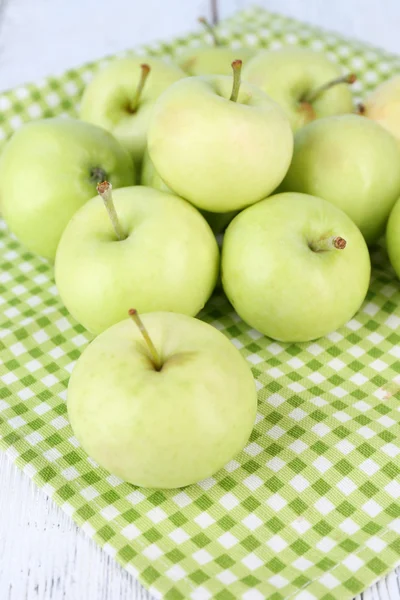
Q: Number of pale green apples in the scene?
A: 12